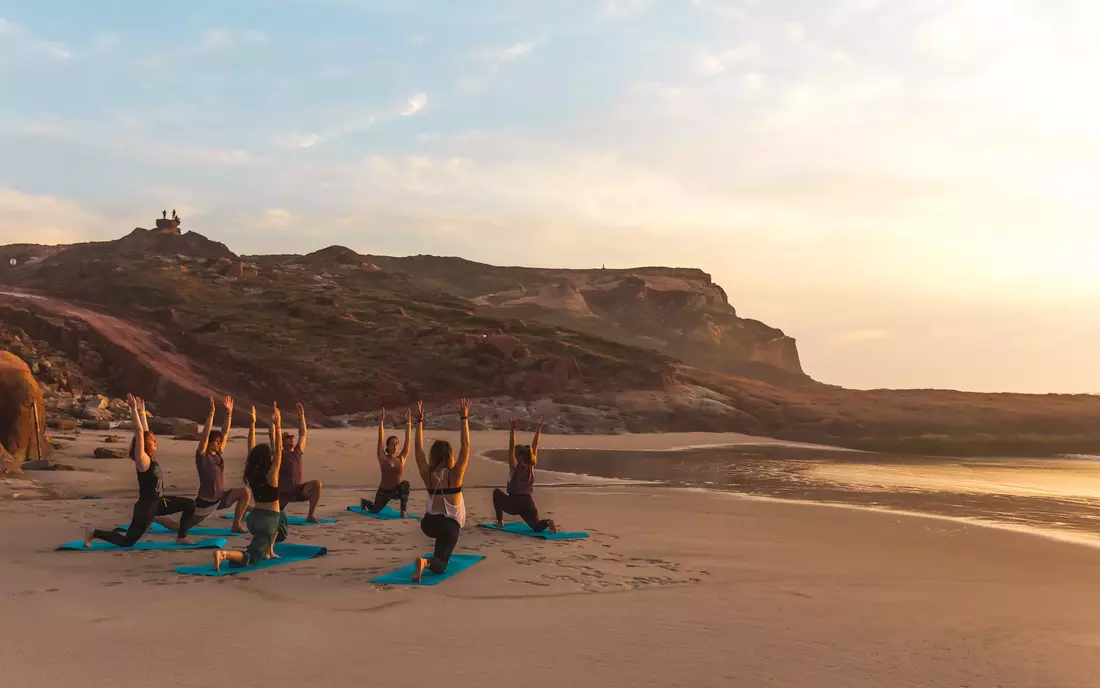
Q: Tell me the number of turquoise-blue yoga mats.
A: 7